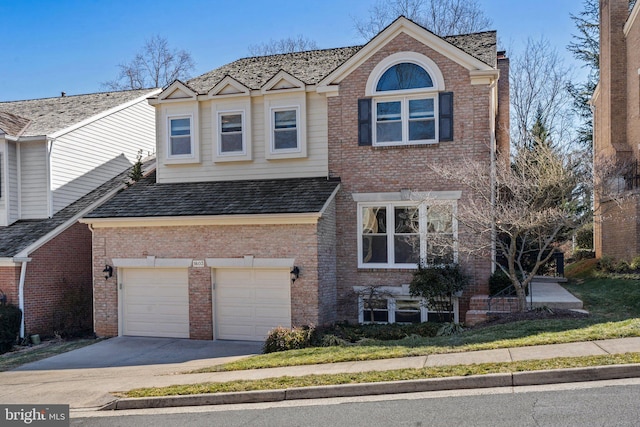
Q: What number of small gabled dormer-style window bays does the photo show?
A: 3